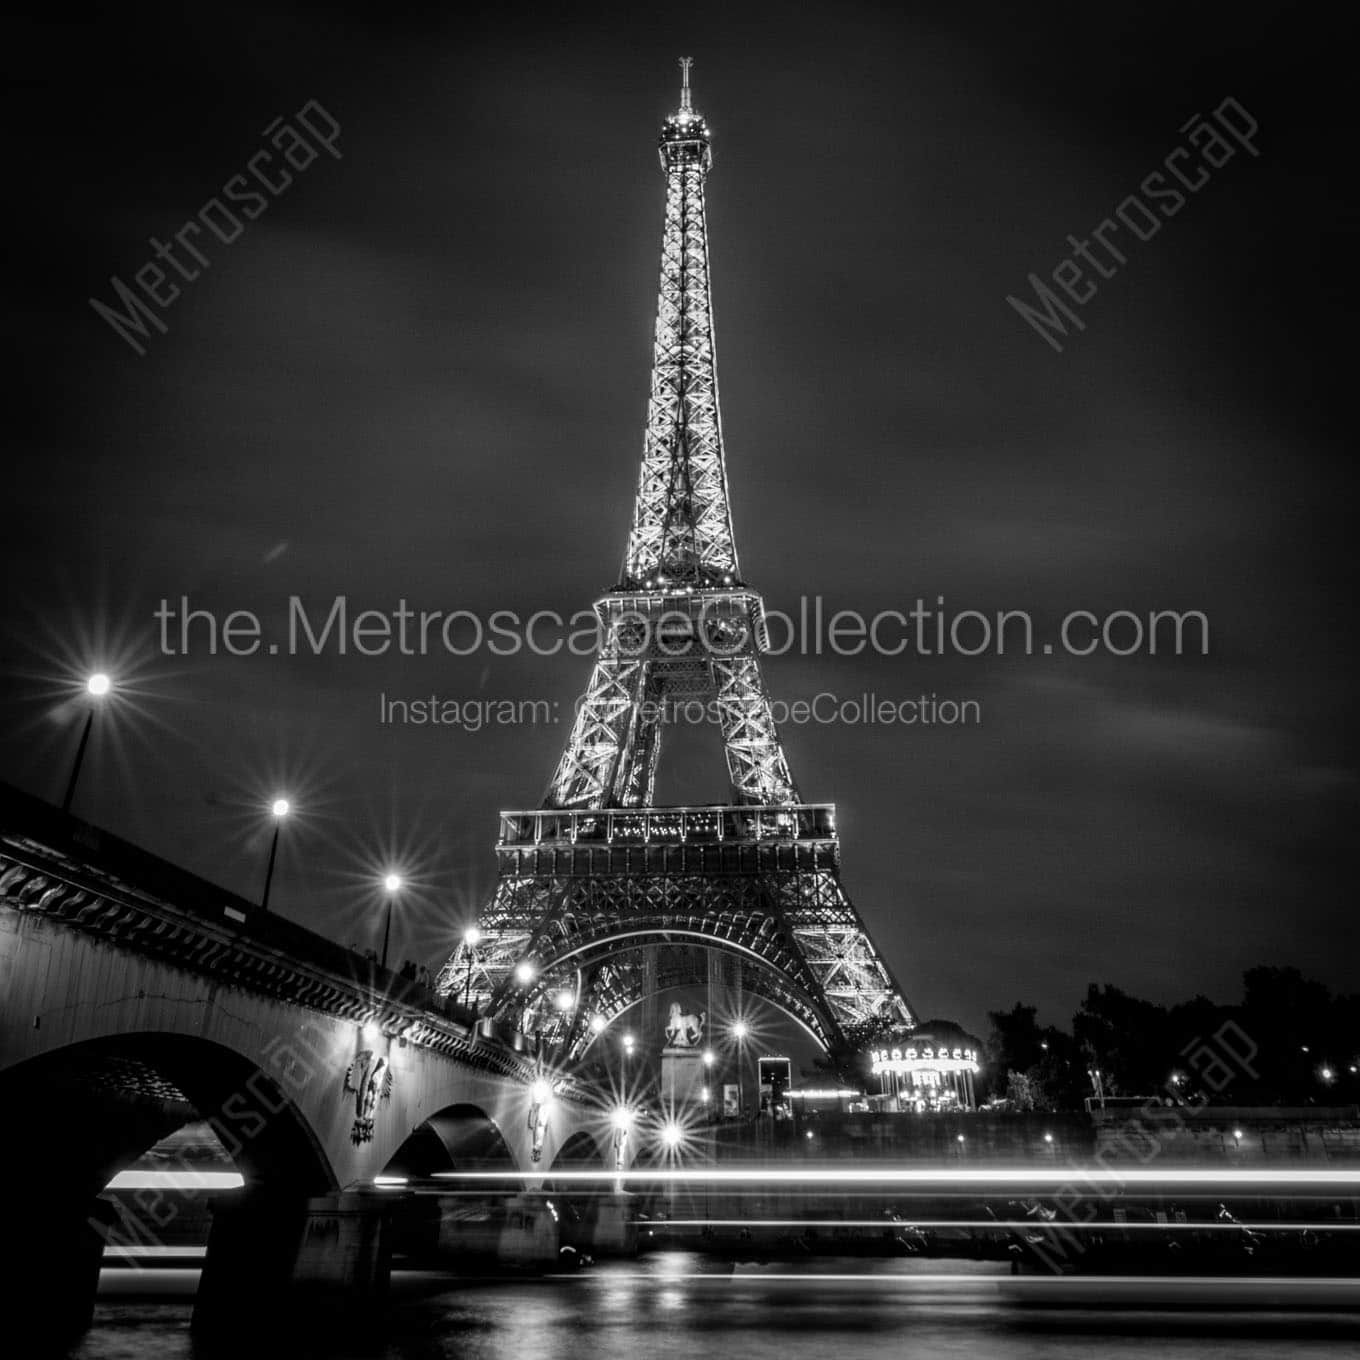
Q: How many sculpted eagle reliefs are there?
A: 3